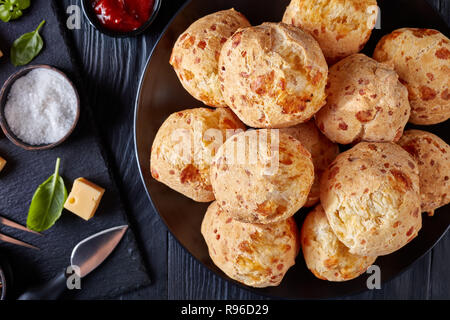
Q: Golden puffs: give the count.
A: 12